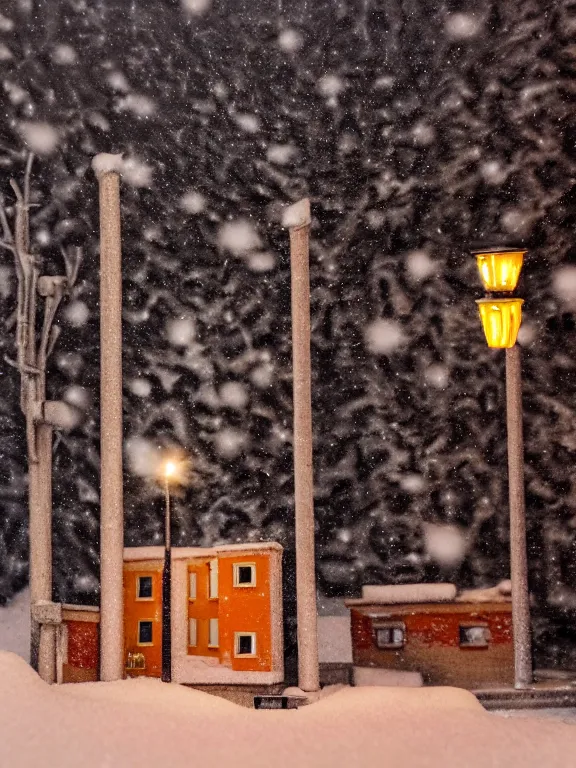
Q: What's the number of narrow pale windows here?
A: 4